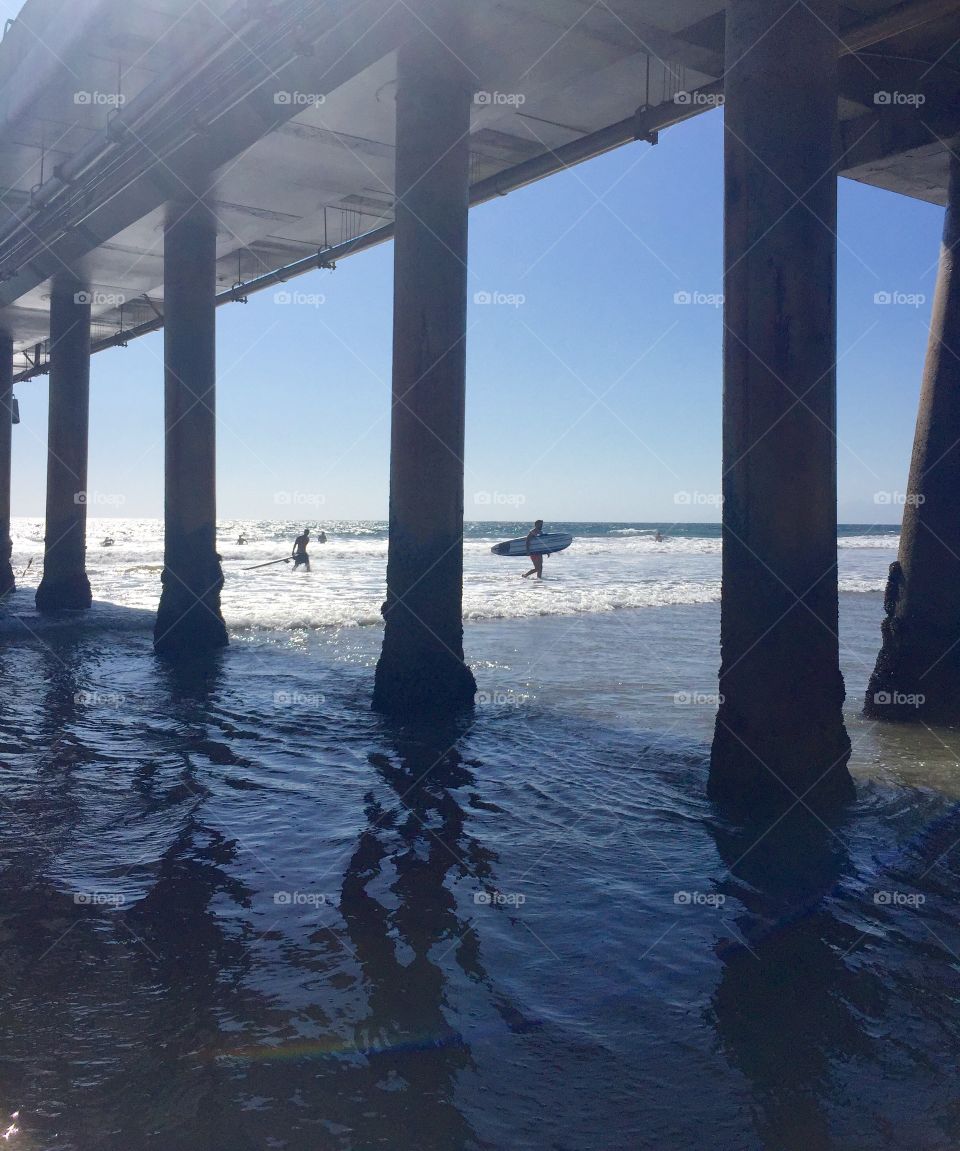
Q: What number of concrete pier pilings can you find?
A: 6